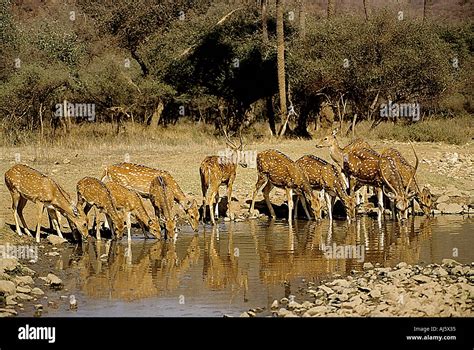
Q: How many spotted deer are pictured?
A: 11